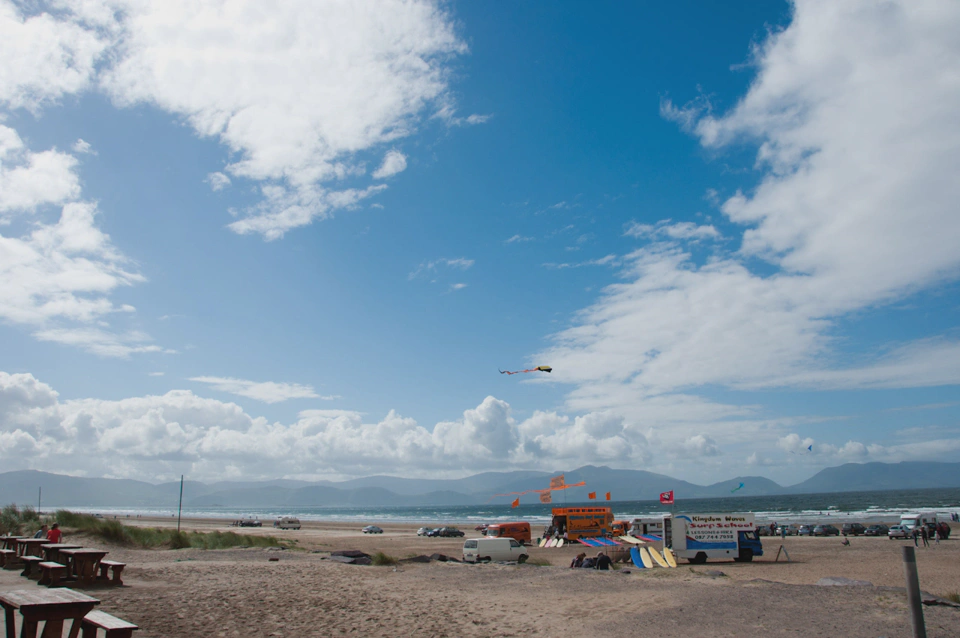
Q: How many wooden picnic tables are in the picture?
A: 5